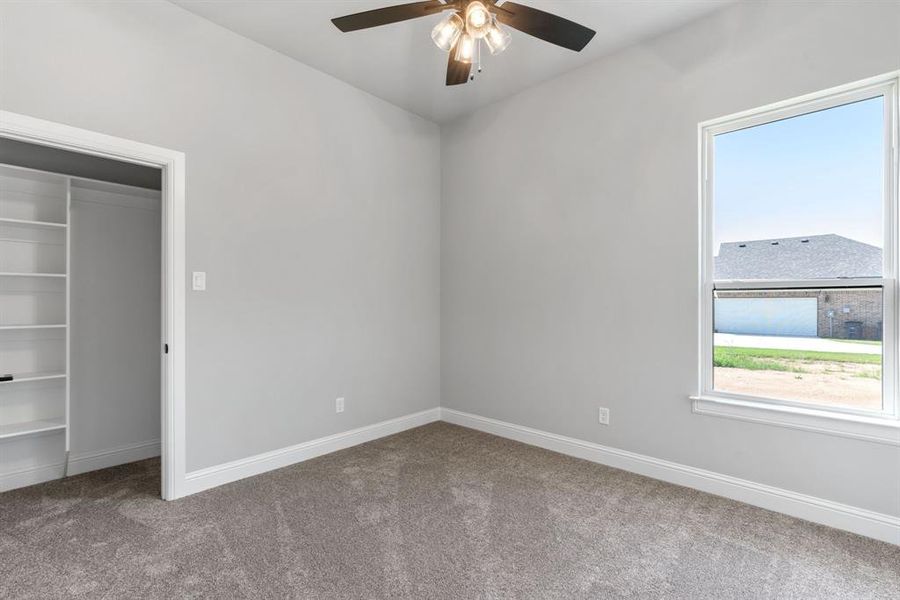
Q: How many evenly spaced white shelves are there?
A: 5